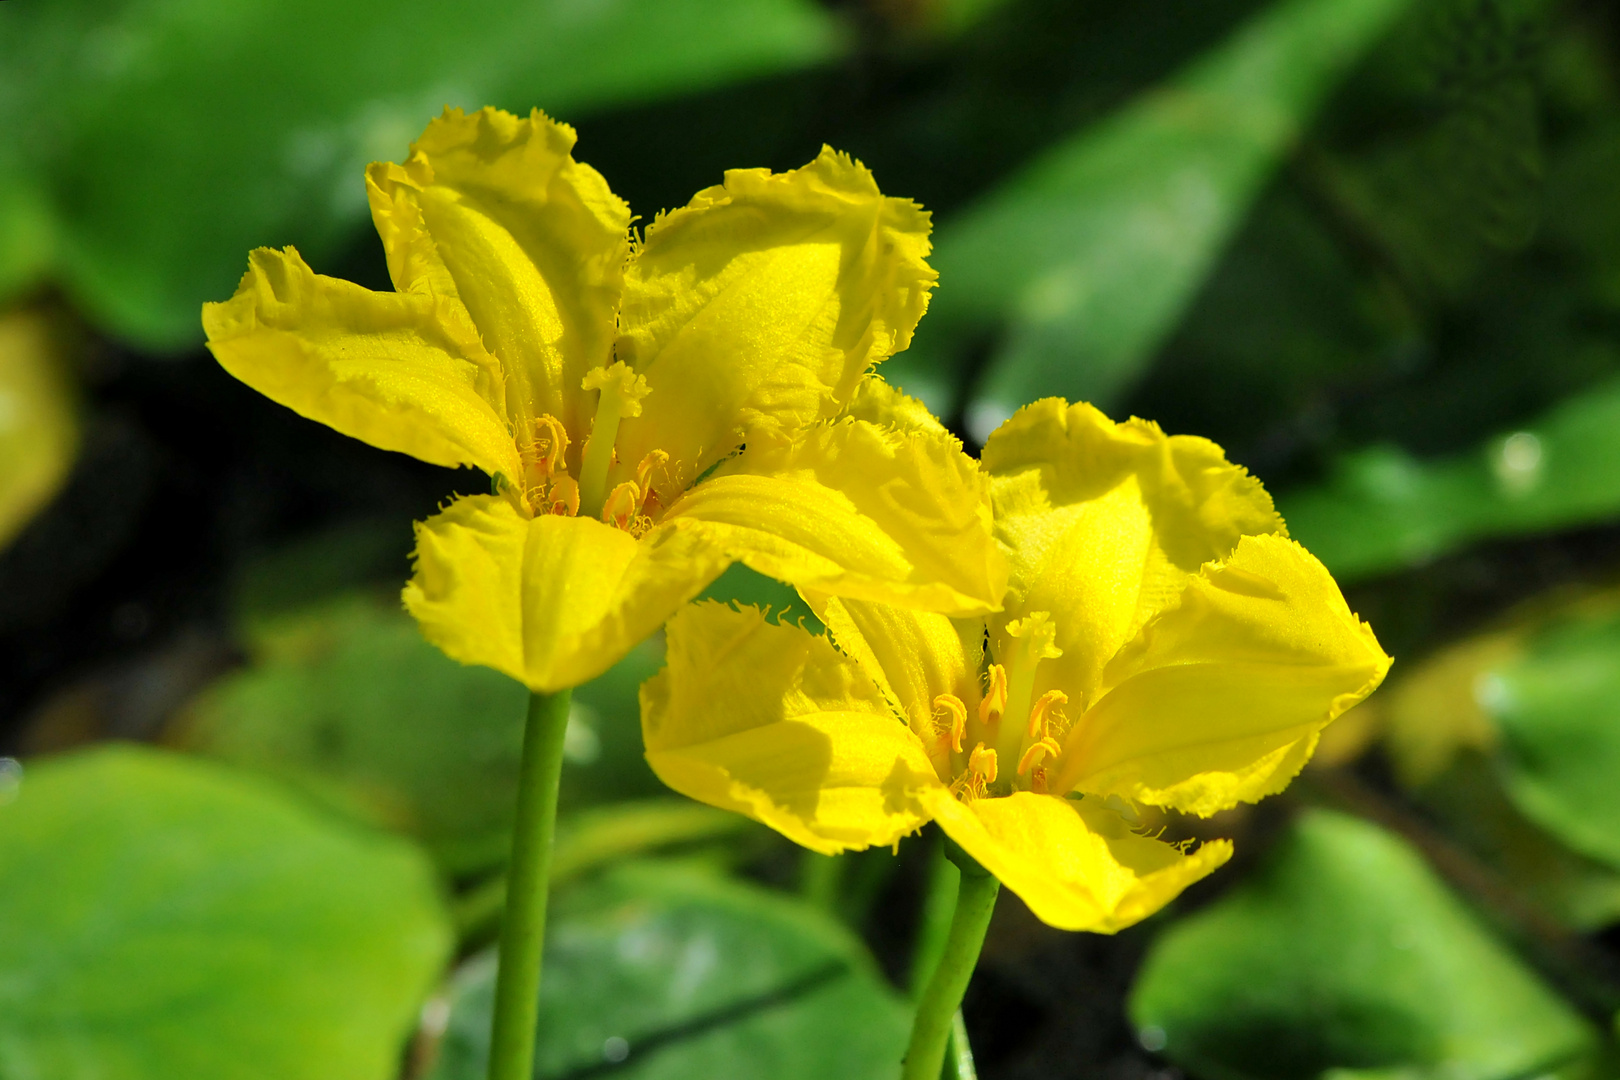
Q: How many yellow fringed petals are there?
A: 10